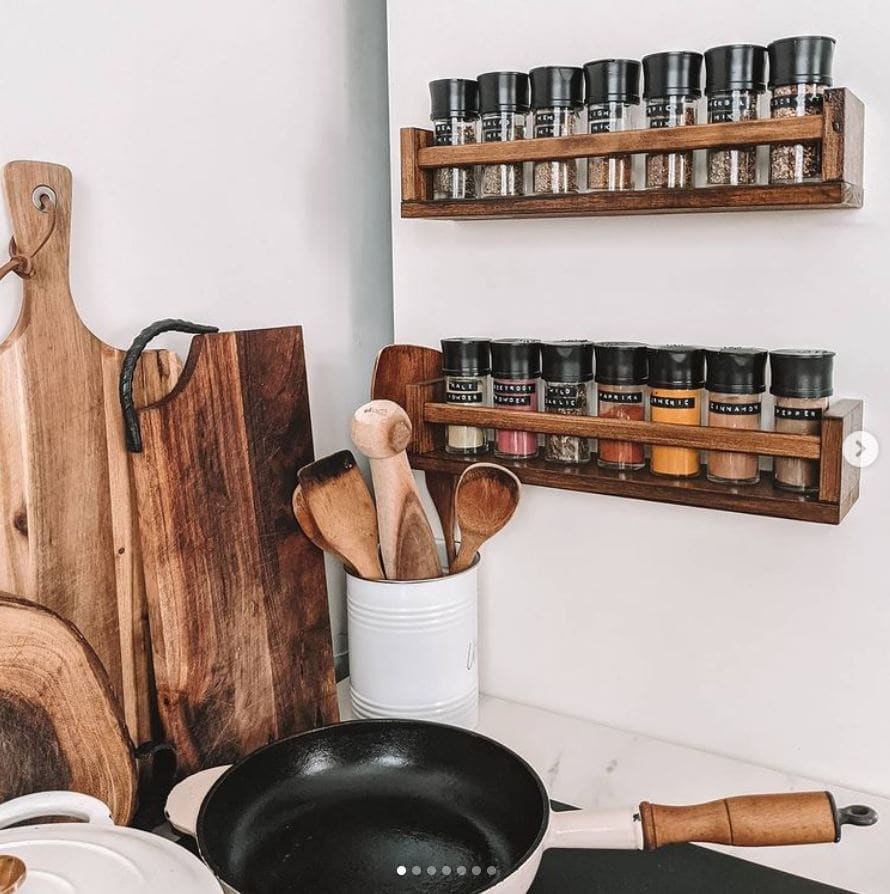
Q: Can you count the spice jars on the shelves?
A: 14